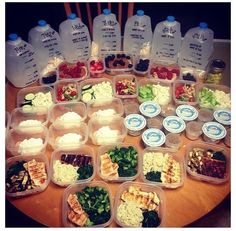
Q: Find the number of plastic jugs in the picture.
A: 7